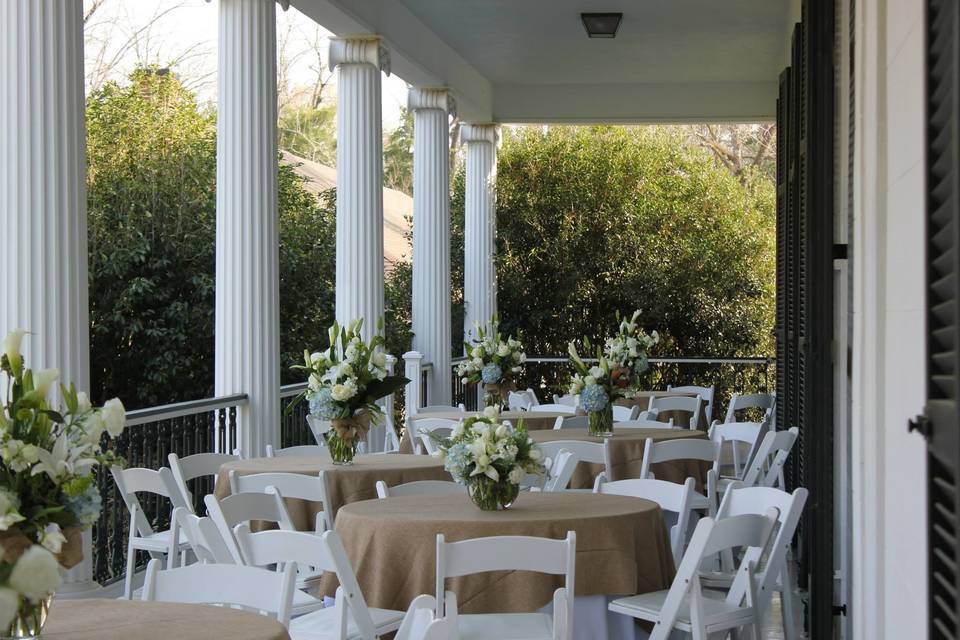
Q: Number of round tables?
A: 6